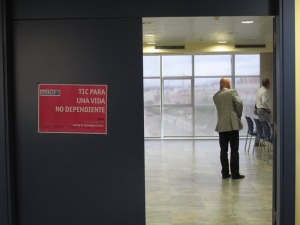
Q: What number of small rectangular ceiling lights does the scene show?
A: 4